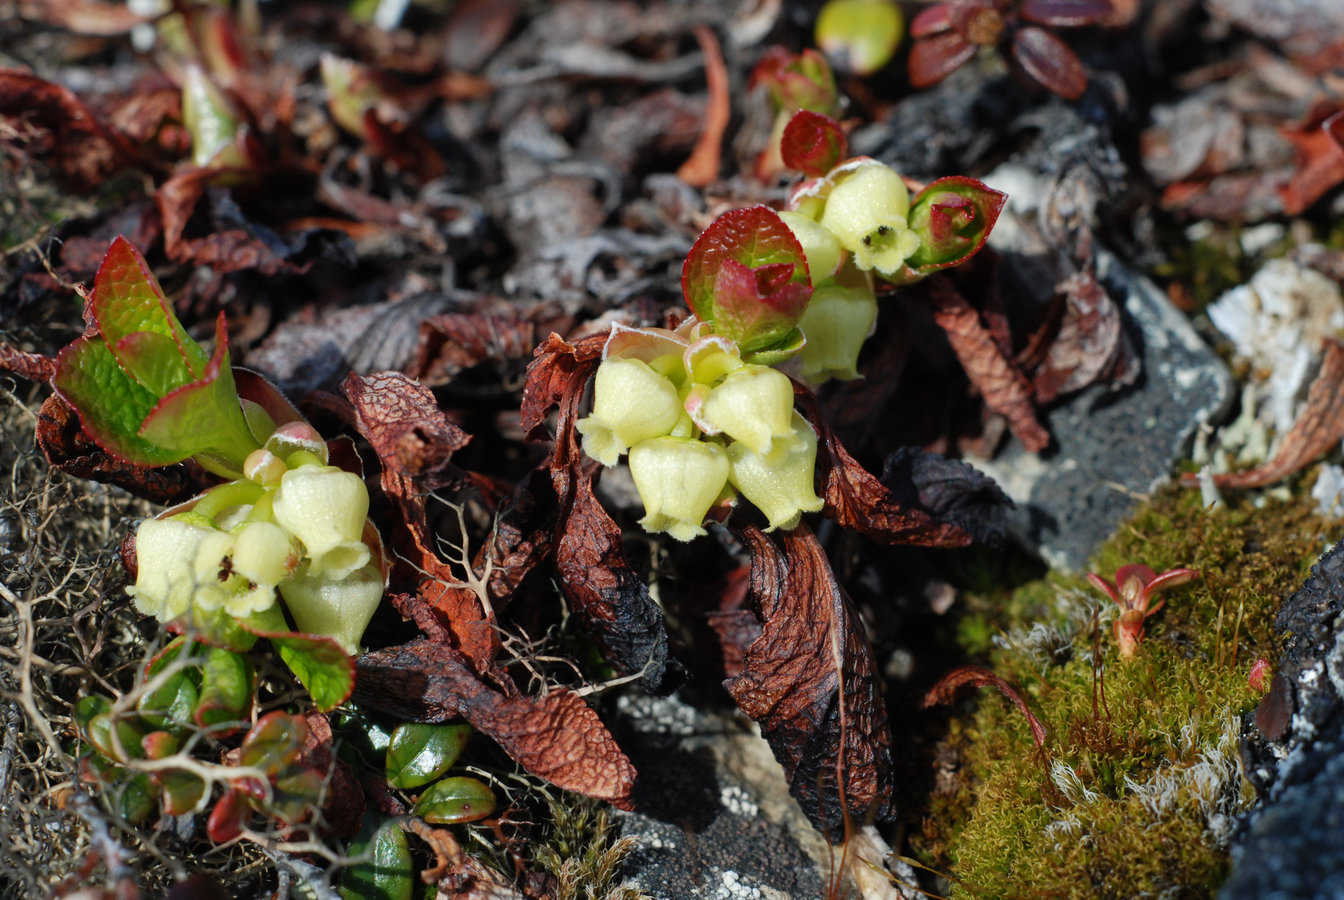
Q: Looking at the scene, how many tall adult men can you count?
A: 0